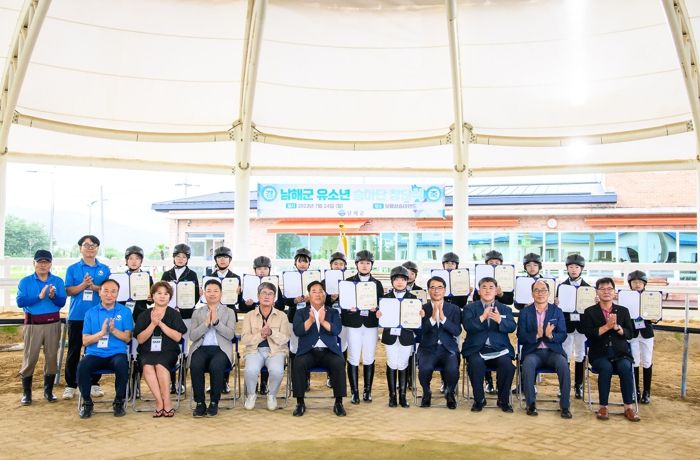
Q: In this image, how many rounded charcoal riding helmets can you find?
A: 14